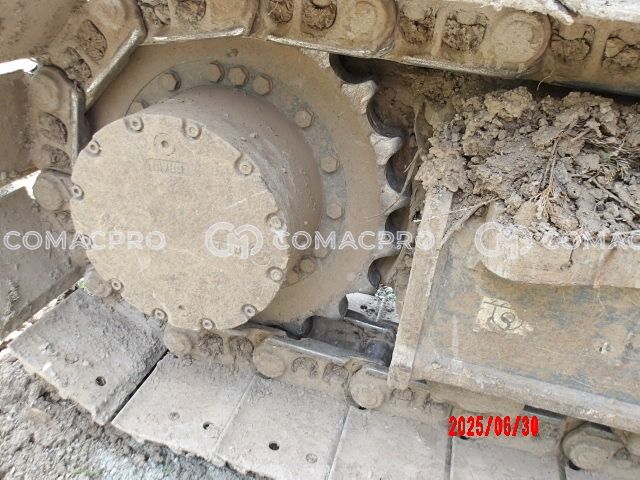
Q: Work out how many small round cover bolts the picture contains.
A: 12